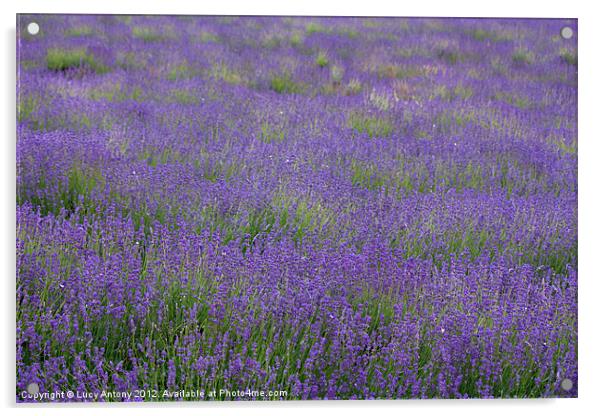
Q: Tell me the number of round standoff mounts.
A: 4